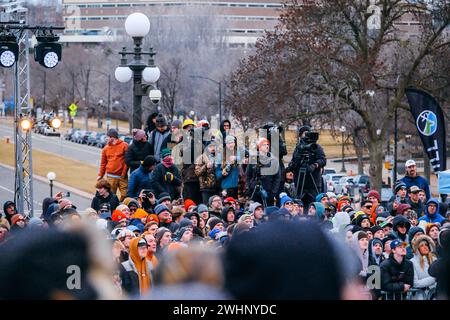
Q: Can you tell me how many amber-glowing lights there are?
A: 2